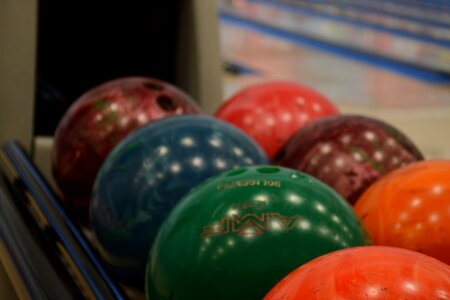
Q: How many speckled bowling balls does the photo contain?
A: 2